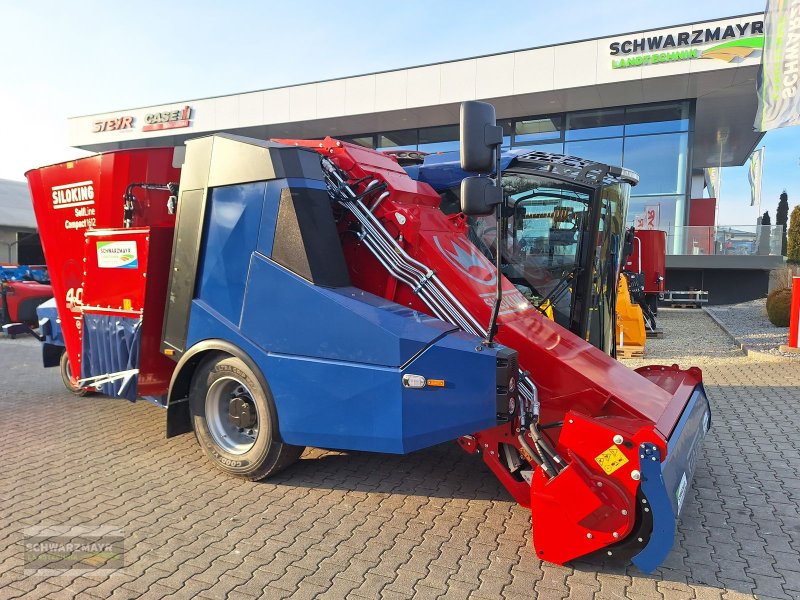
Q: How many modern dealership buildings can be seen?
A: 1